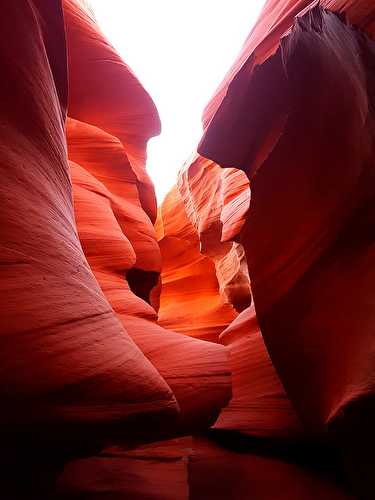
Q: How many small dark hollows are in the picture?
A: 1